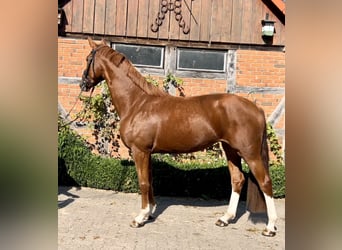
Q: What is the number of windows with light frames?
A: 2